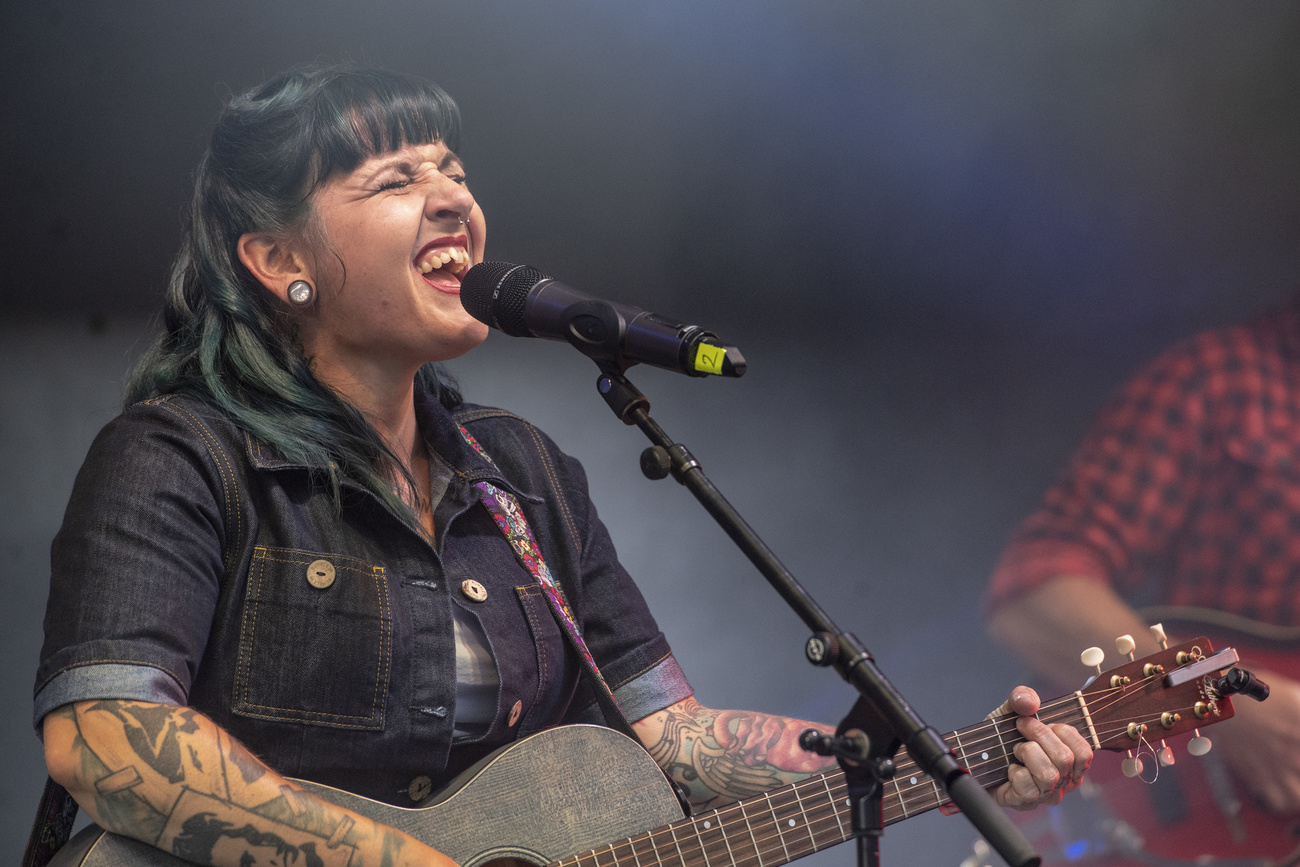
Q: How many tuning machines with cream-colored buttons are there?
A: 6